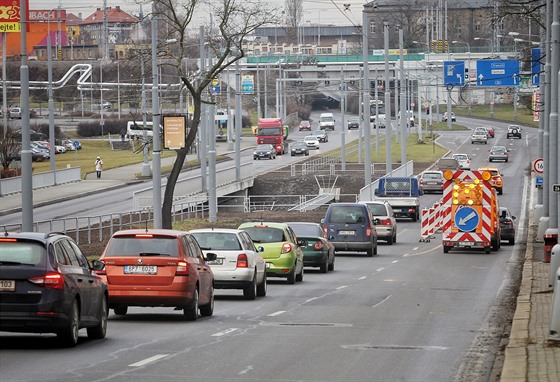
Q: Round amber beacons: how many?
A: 2